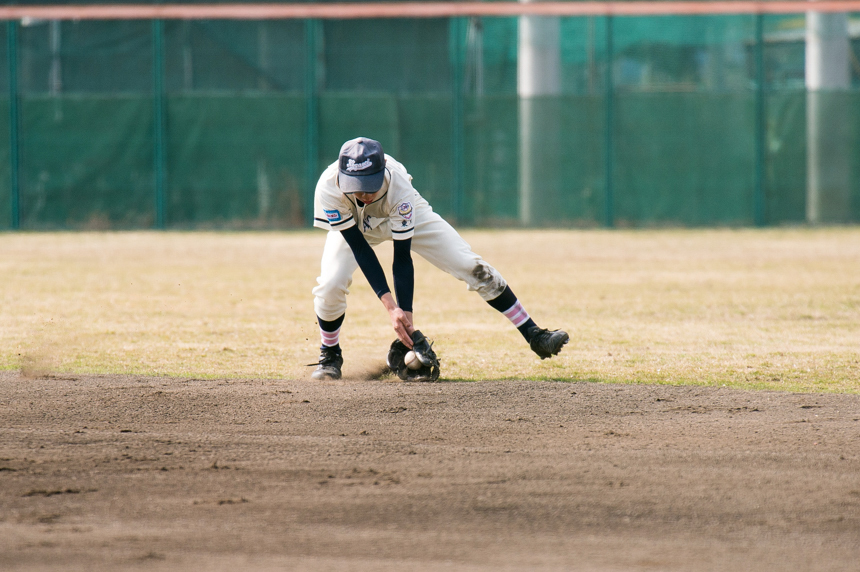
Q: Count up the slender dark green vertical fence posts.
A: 6